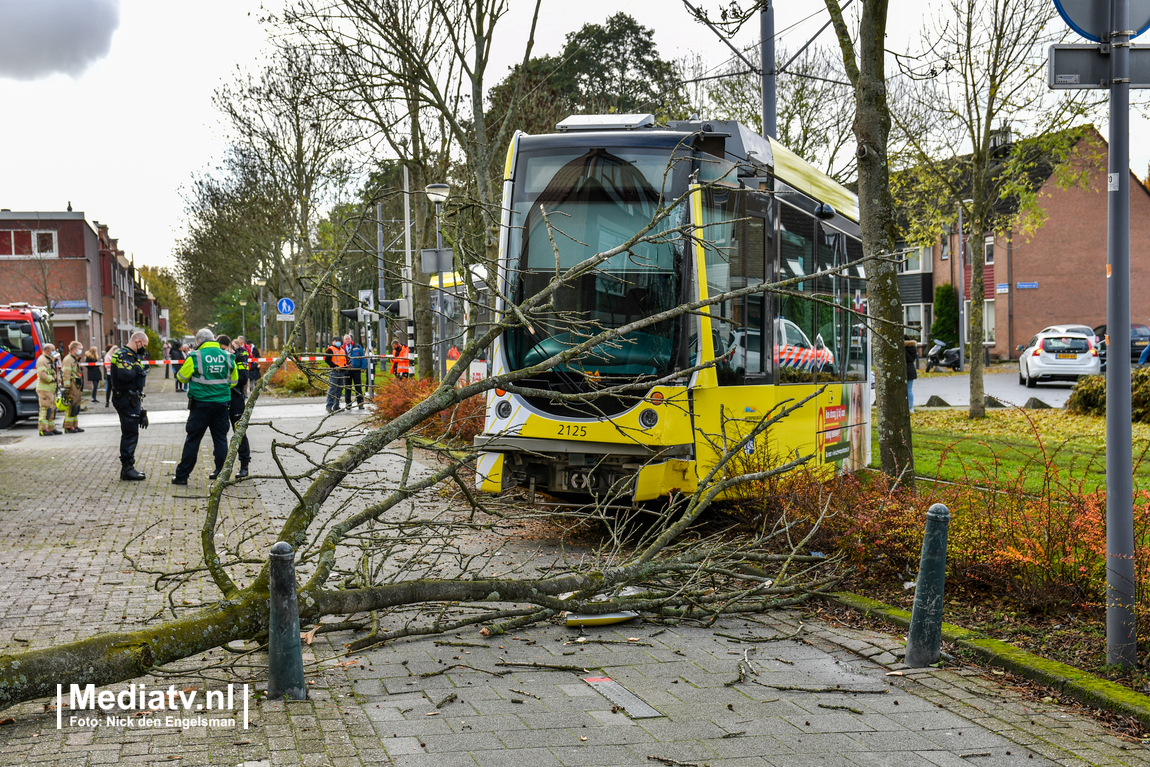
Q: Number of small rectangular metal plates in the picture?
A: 1